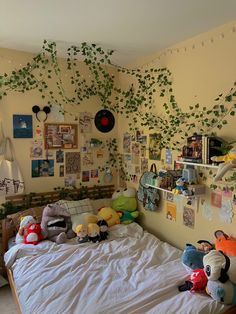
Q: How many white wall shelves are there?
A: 2